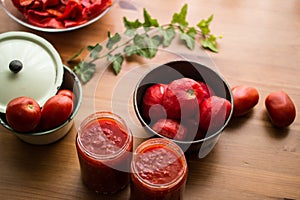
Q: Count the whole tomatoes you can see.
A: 10